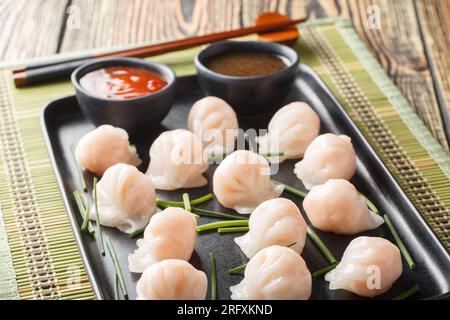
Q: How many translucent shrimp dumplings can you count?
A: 13